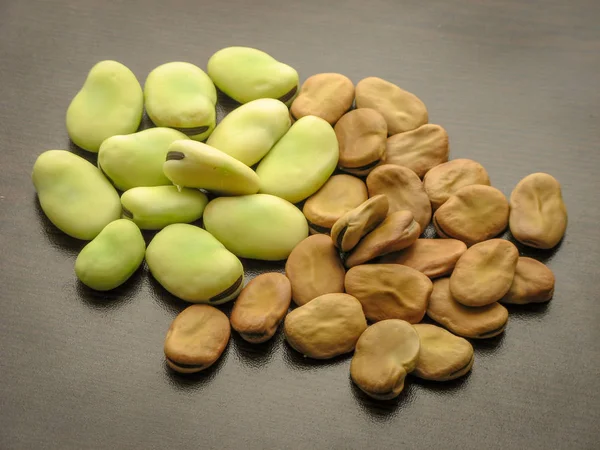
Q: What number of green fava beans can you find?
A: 12